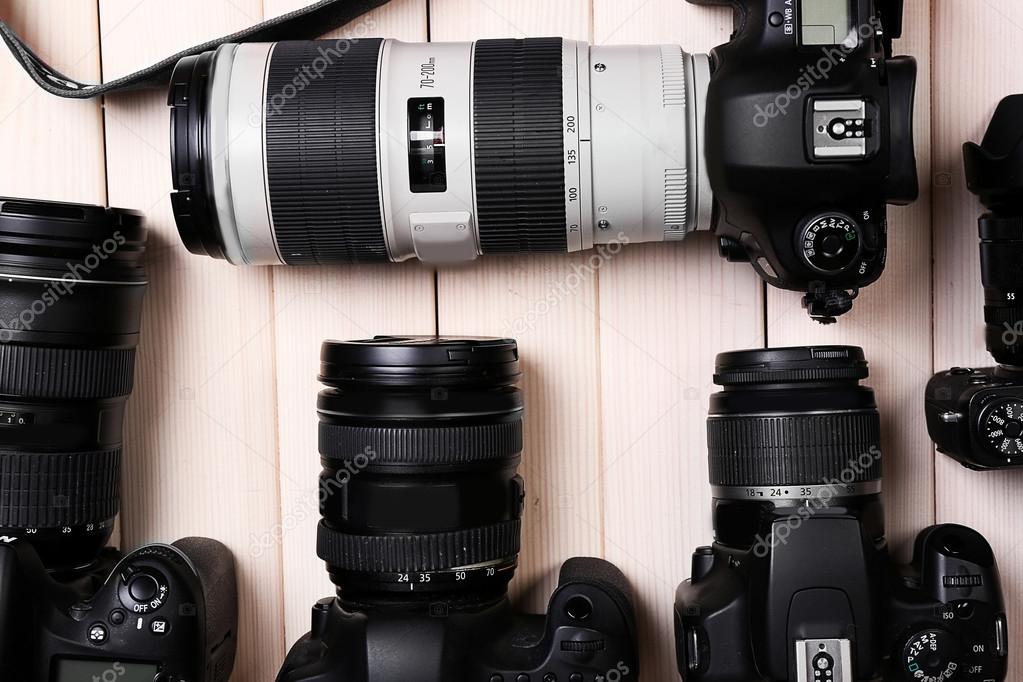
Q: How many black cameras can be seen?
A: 5